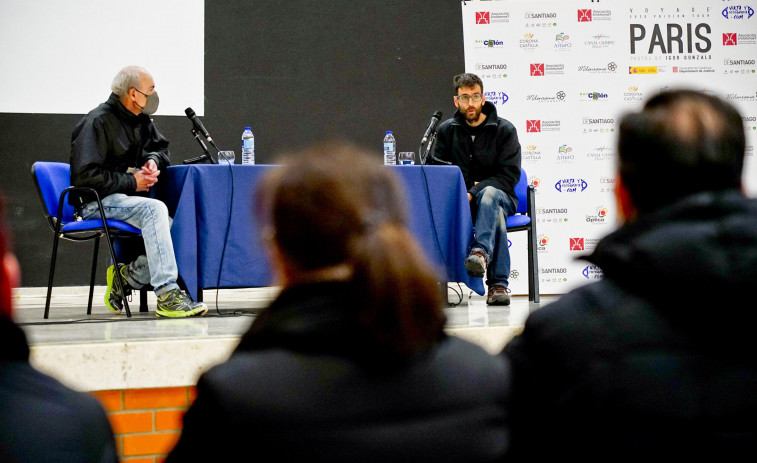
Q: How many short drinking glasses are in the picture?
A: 2